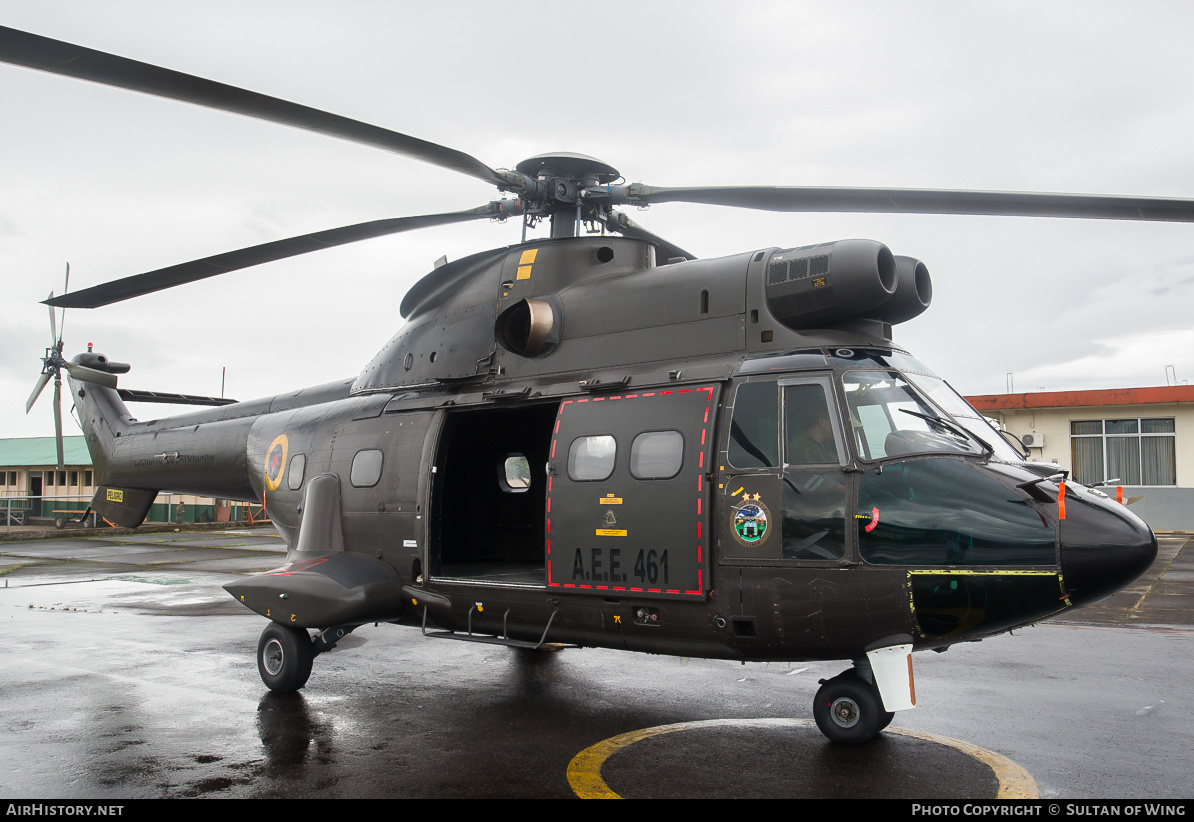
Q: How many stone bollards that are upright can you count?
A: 0